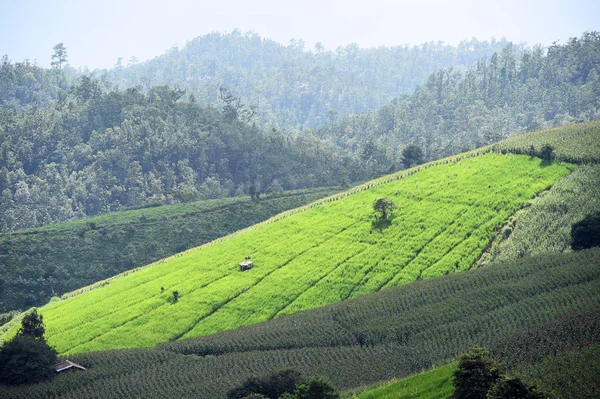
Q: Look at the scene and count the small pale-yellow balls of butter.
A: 0